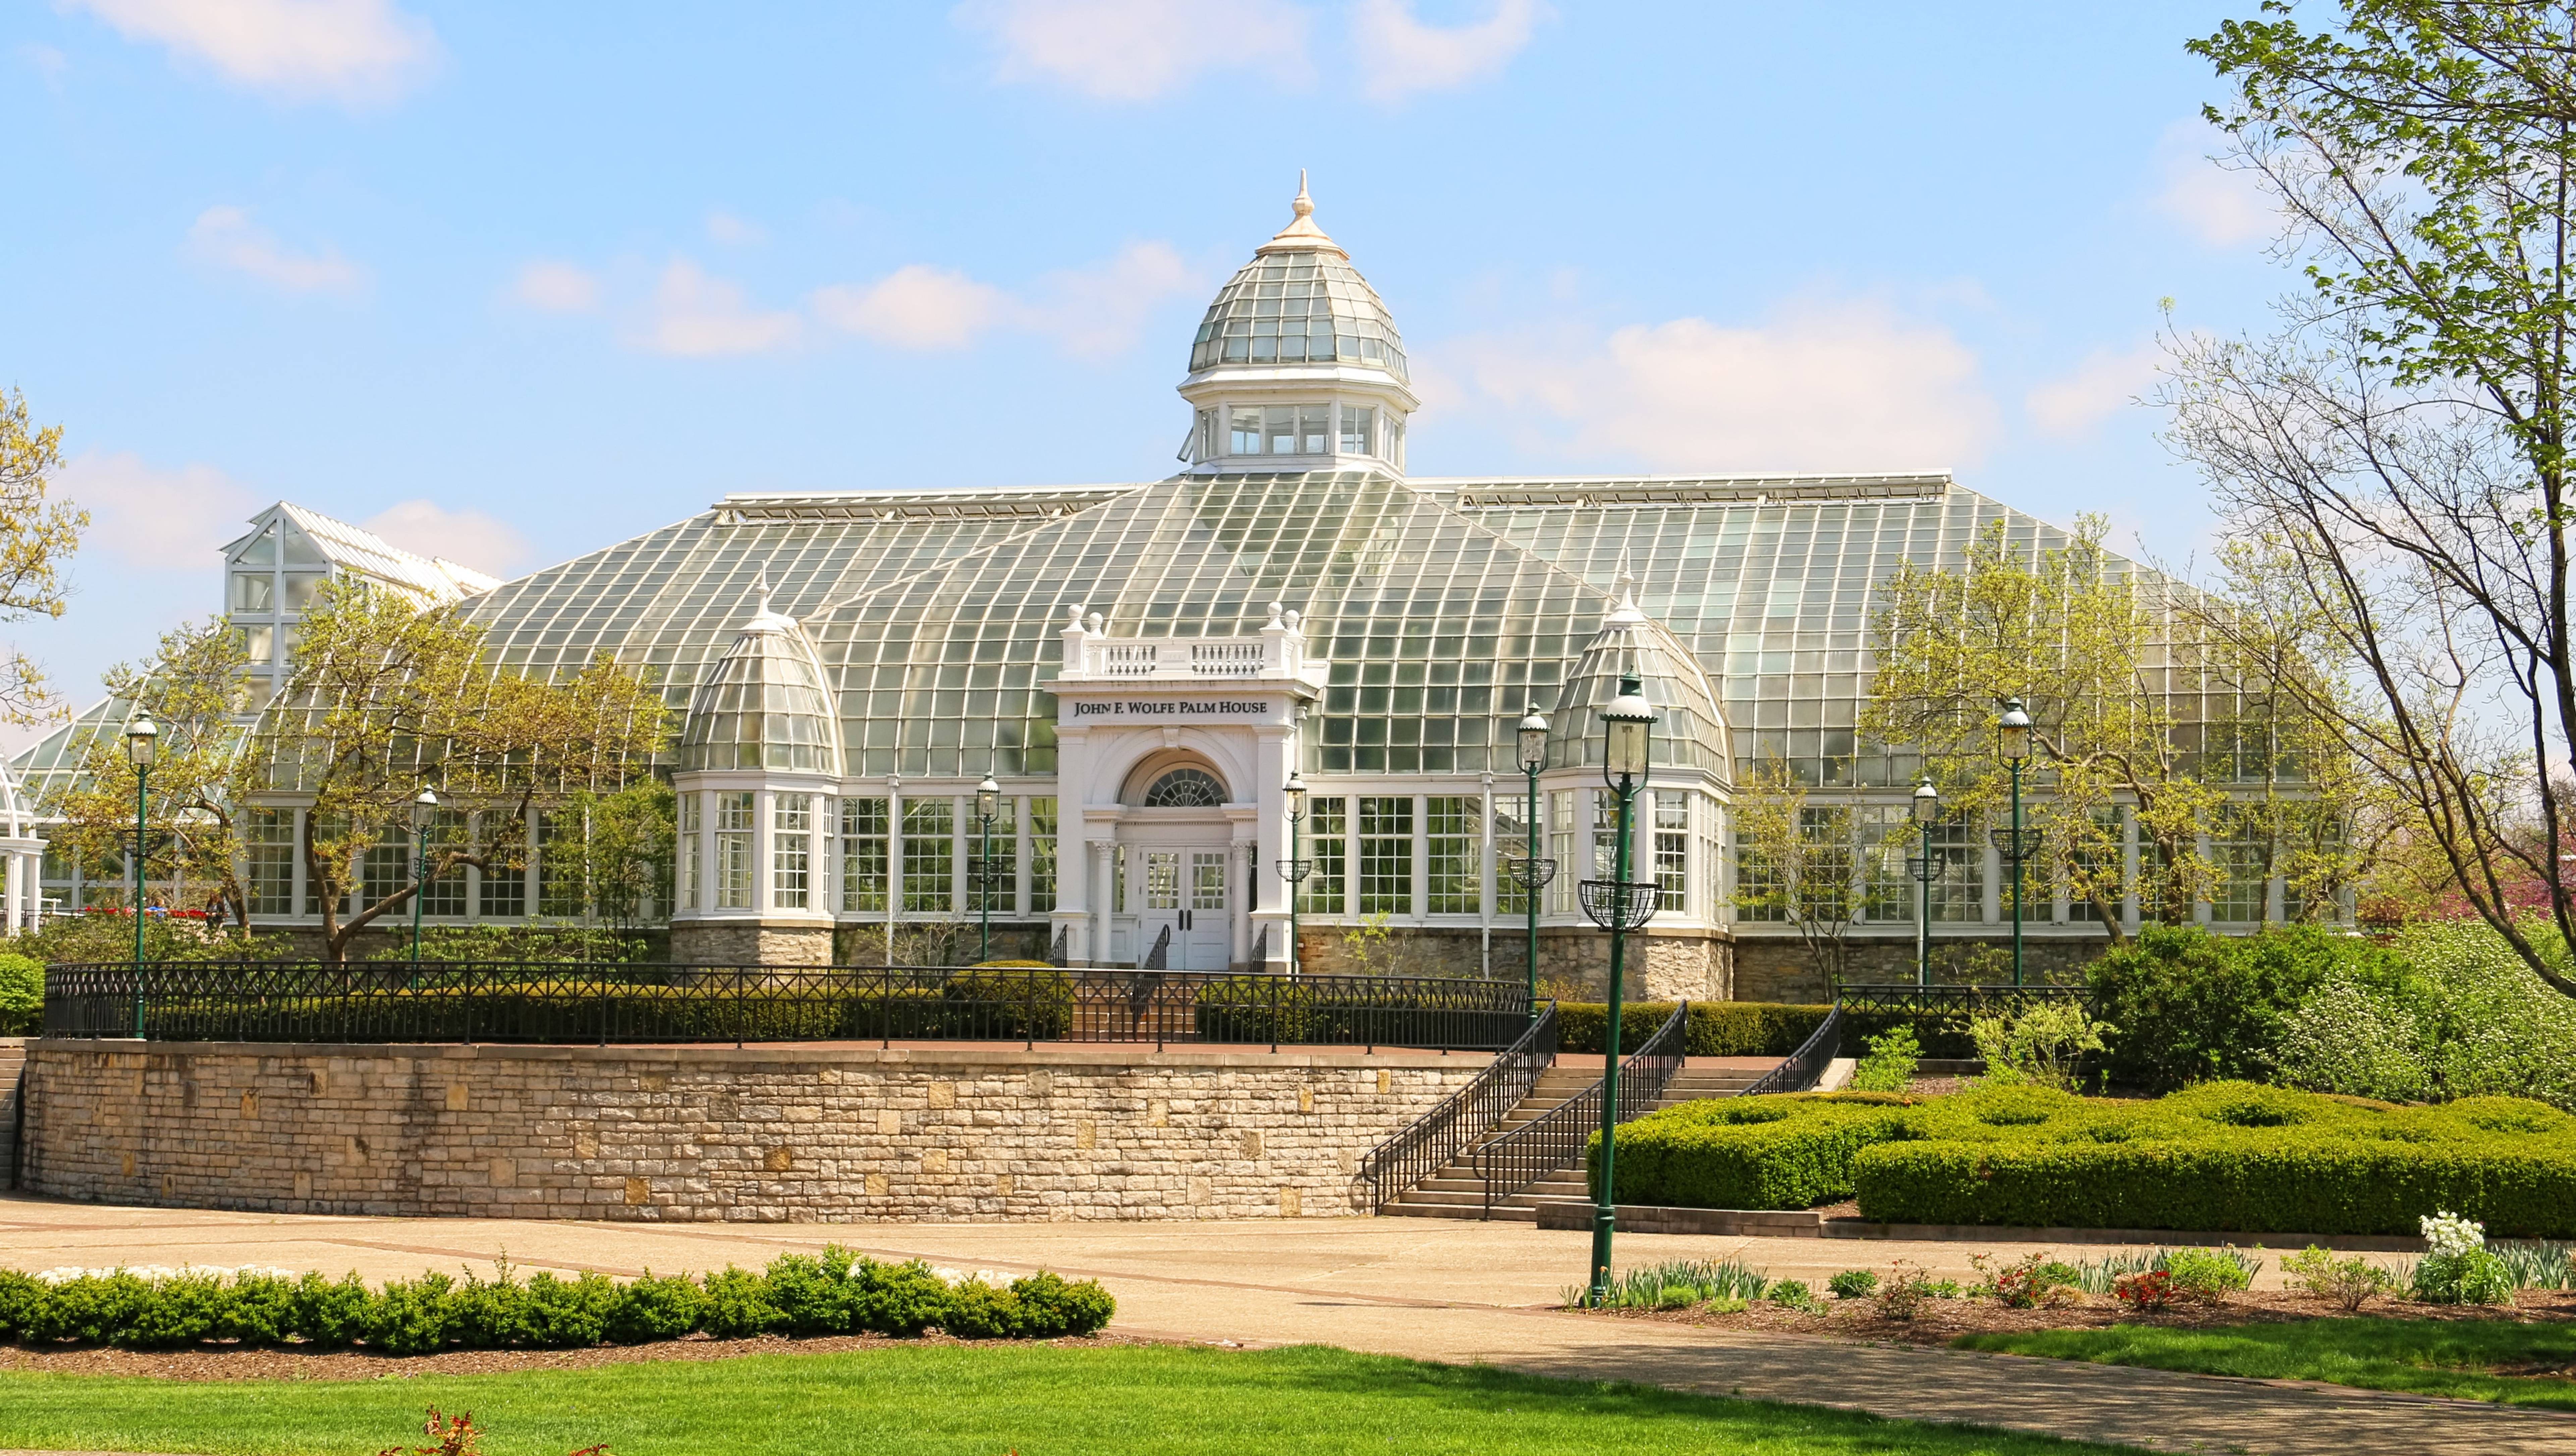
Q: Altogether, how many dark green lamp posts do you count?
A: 8